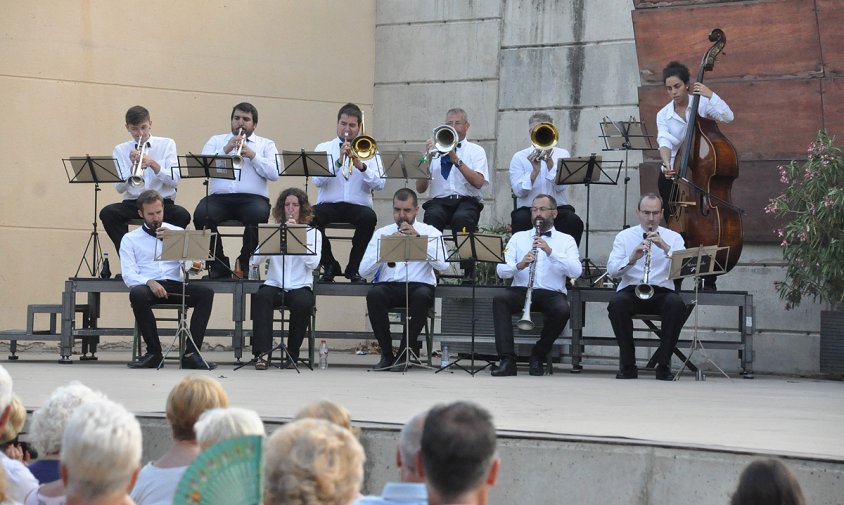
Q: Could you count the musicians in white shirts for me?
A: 11